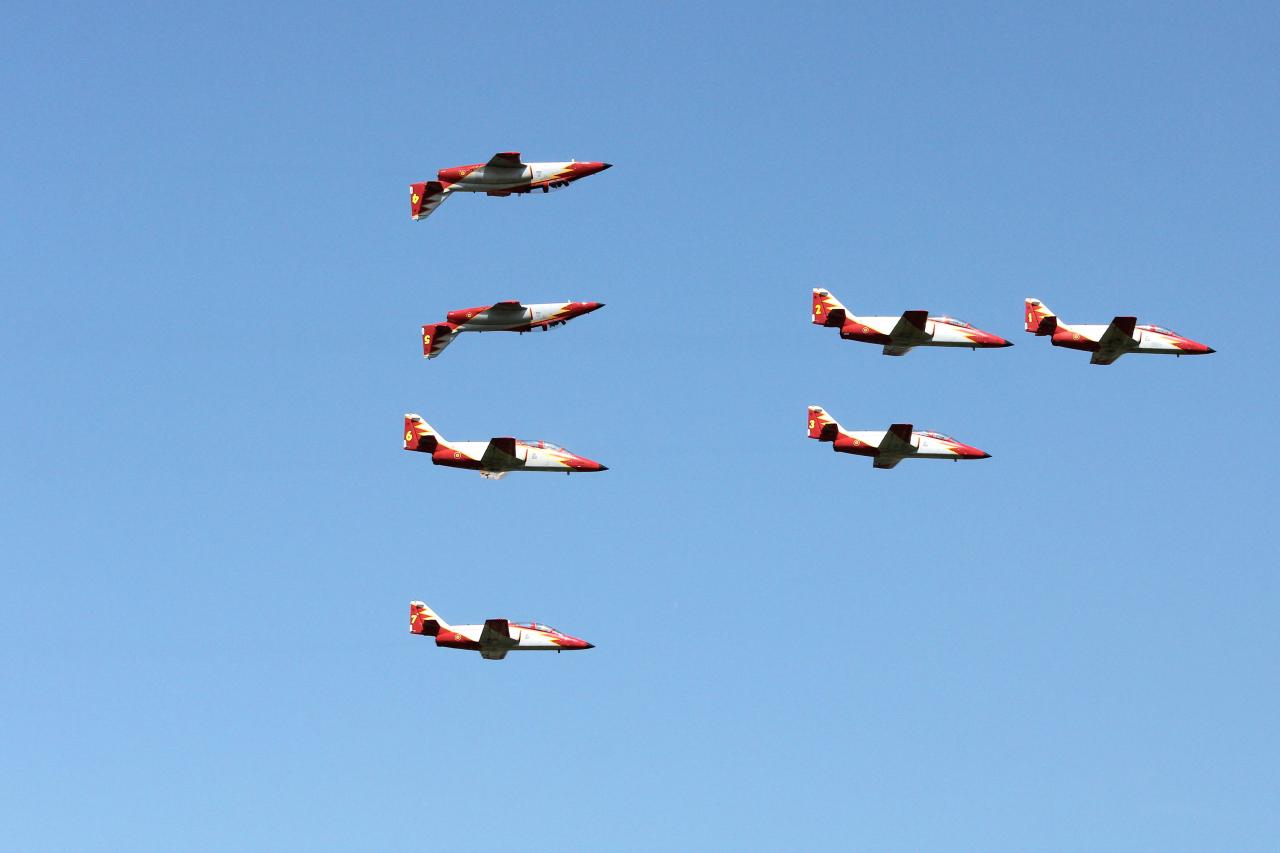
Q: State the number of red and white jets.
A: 7